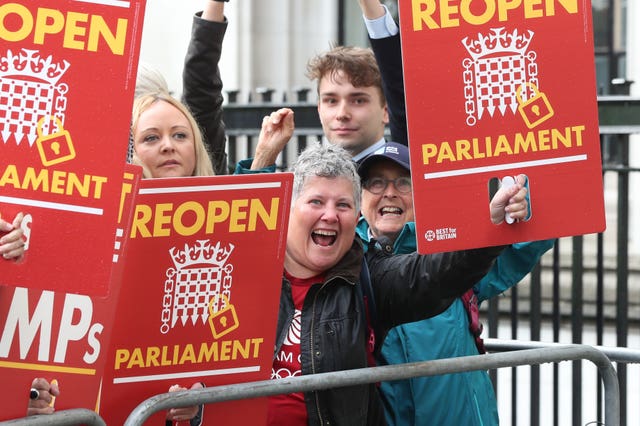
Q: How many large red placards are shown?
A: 4